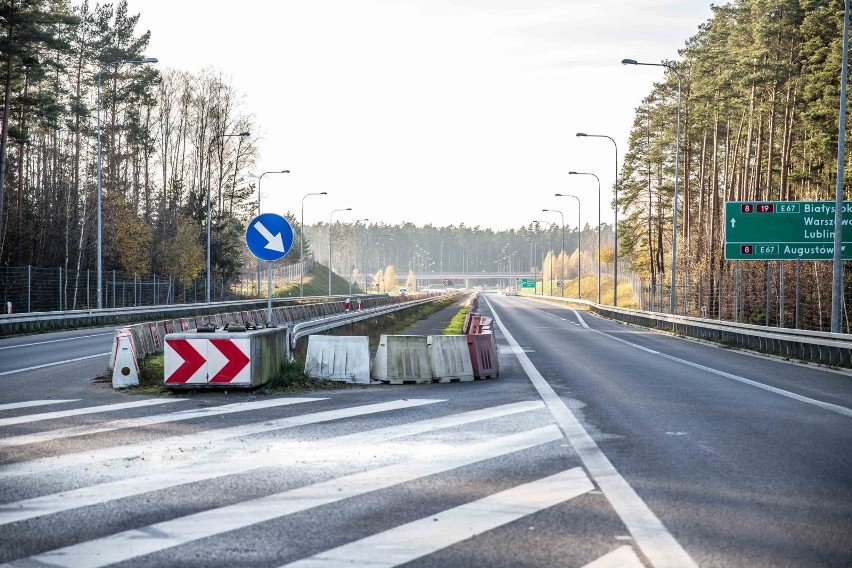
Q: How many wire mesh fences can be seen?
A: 2